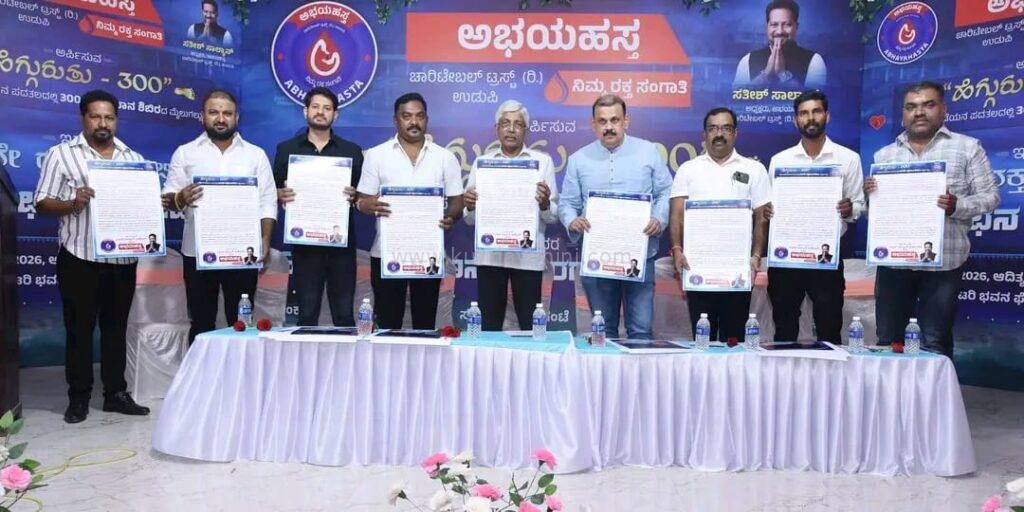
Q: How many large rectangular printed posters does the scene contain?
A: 9